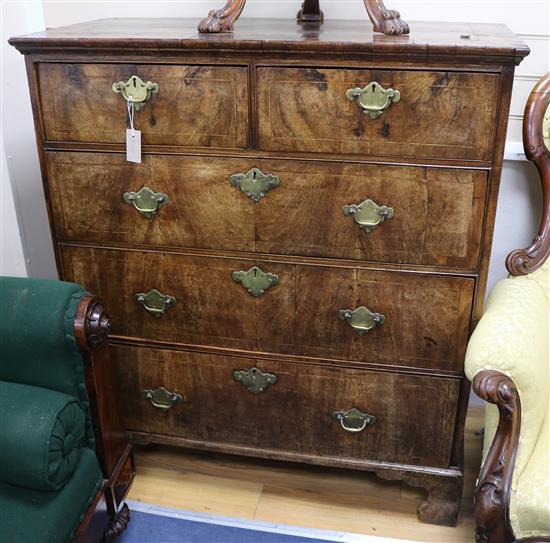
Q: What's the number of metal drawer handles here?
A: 8